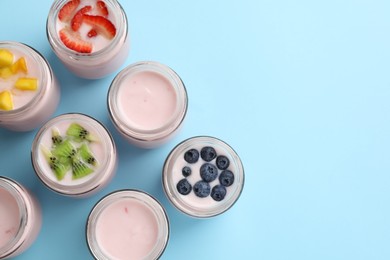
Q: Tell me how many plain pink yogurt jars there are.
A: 3